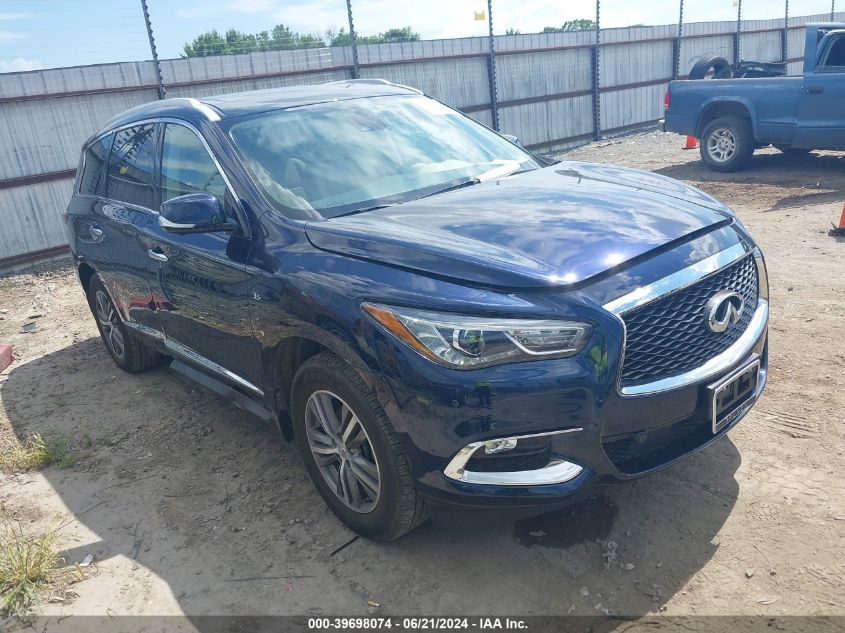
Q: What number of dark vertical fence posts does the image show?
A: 8